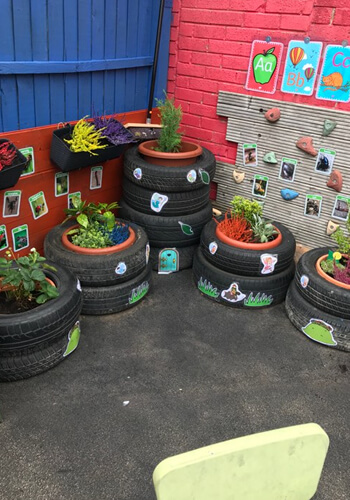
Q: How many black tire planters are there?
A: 5